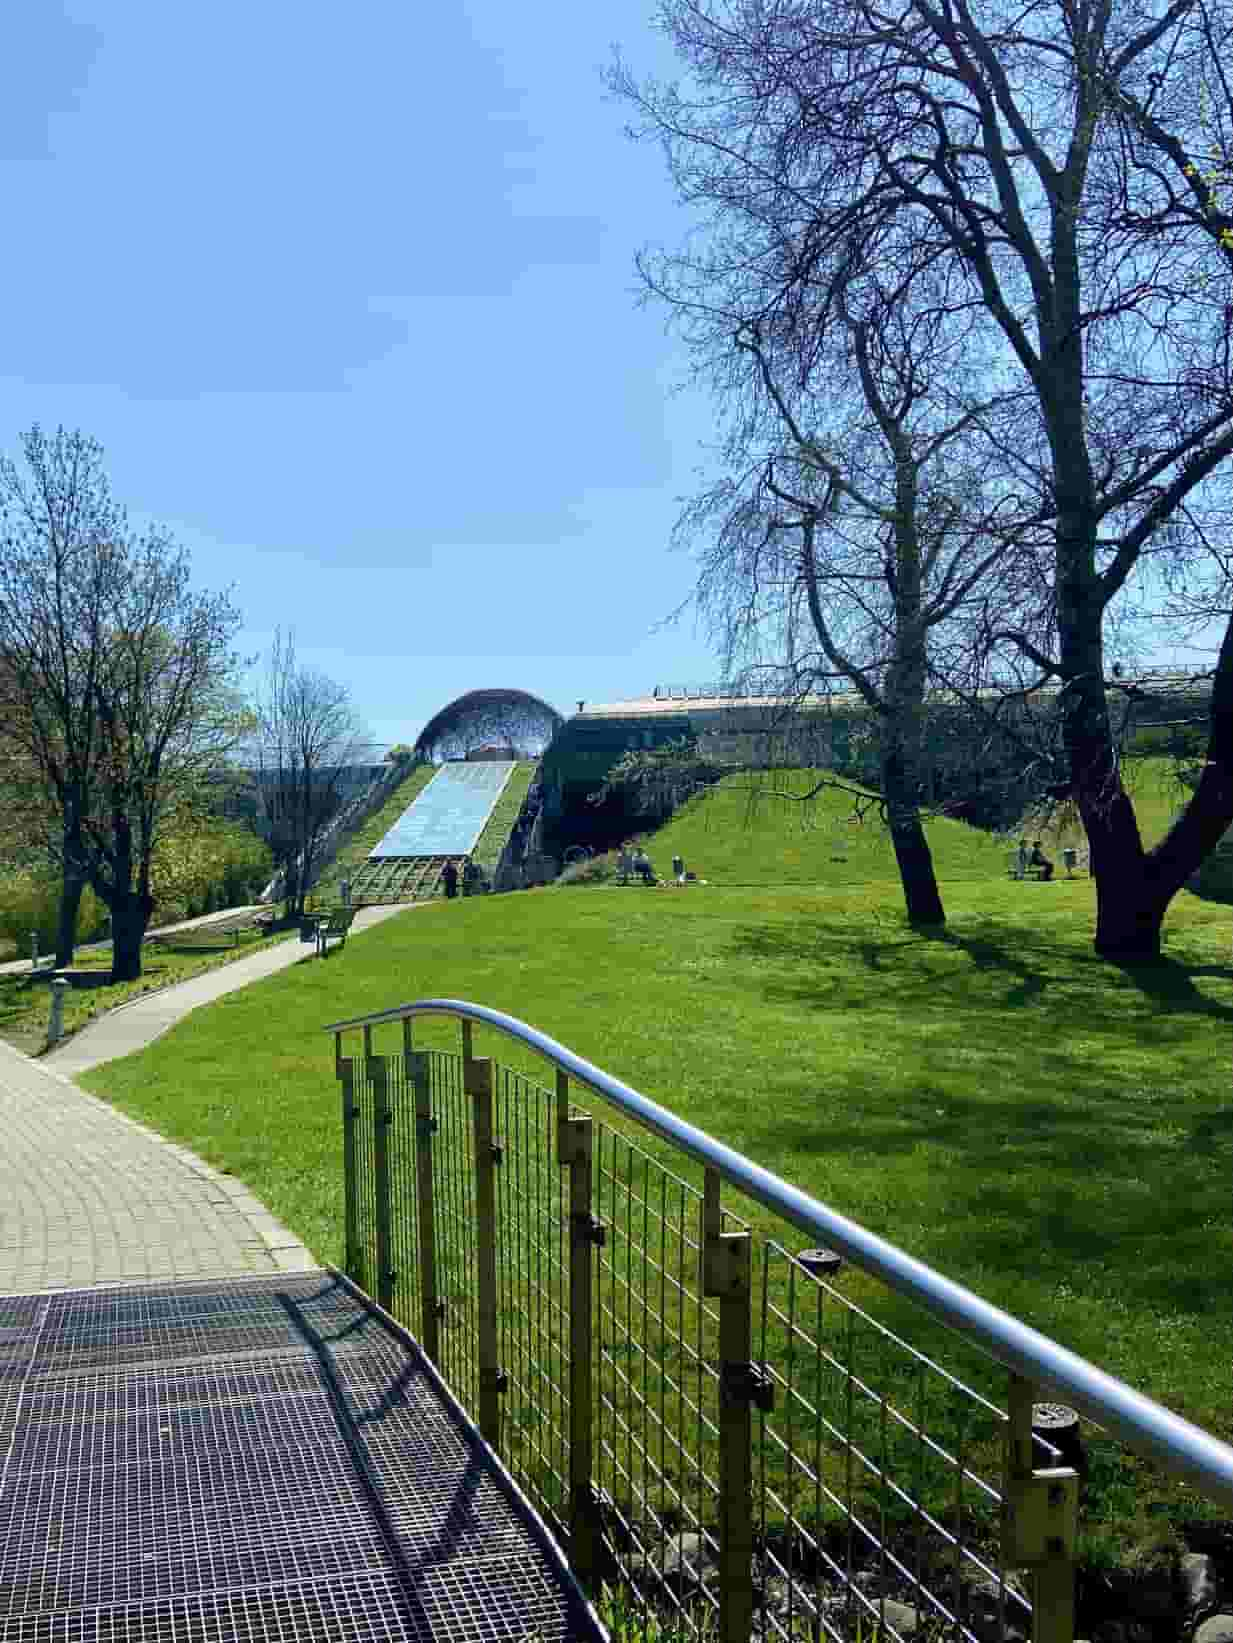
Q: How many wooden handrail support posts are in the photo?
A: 7